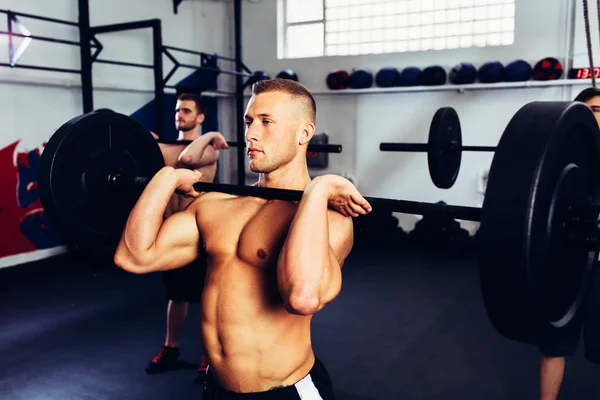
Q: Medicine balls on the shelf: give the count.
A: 11